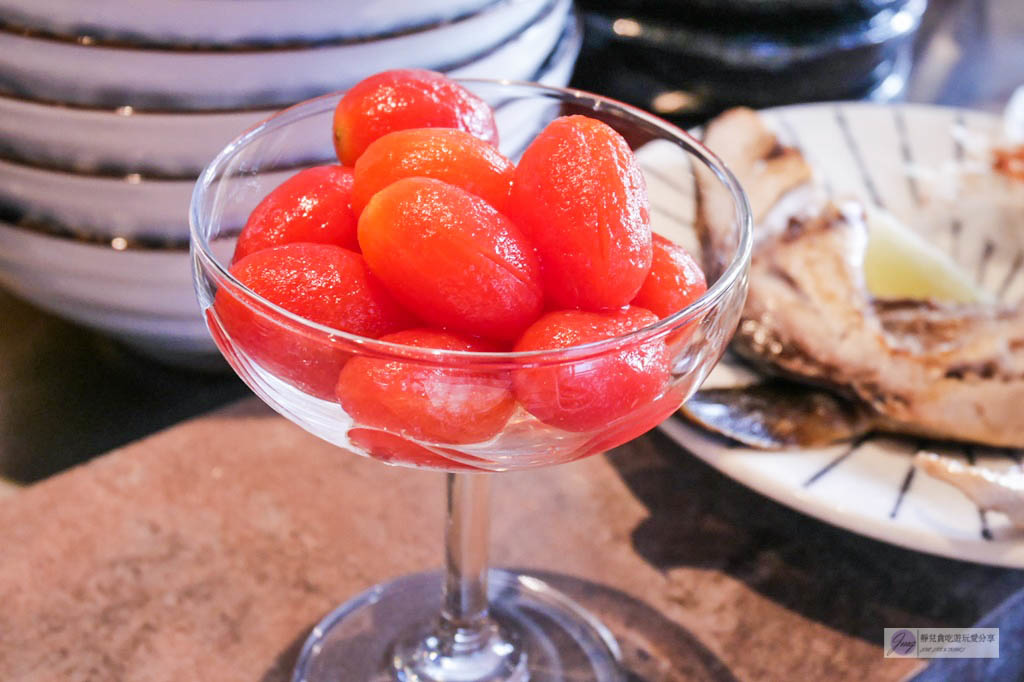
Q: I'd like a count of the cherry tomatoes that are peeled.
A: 9